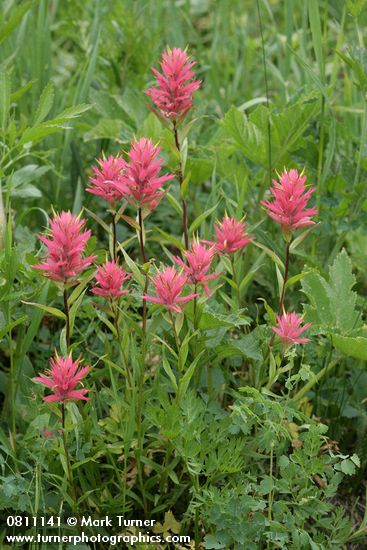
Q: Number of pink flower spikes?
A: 11